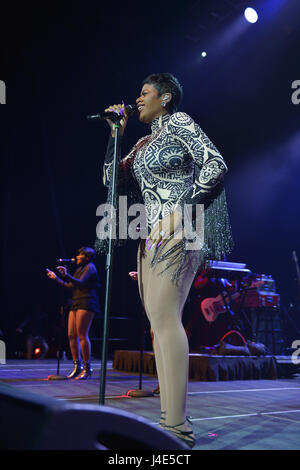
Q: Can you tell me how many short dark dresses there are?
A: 1